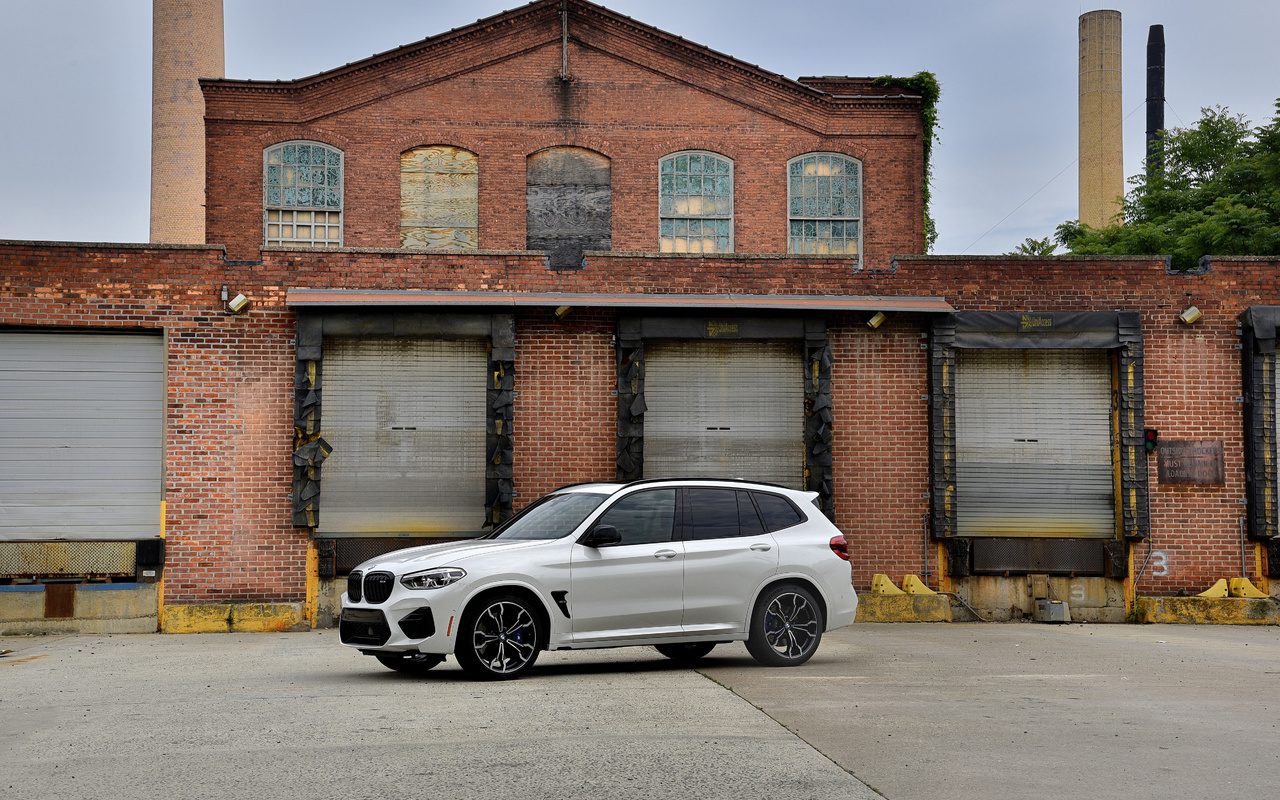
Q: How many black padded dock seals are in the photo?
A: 4